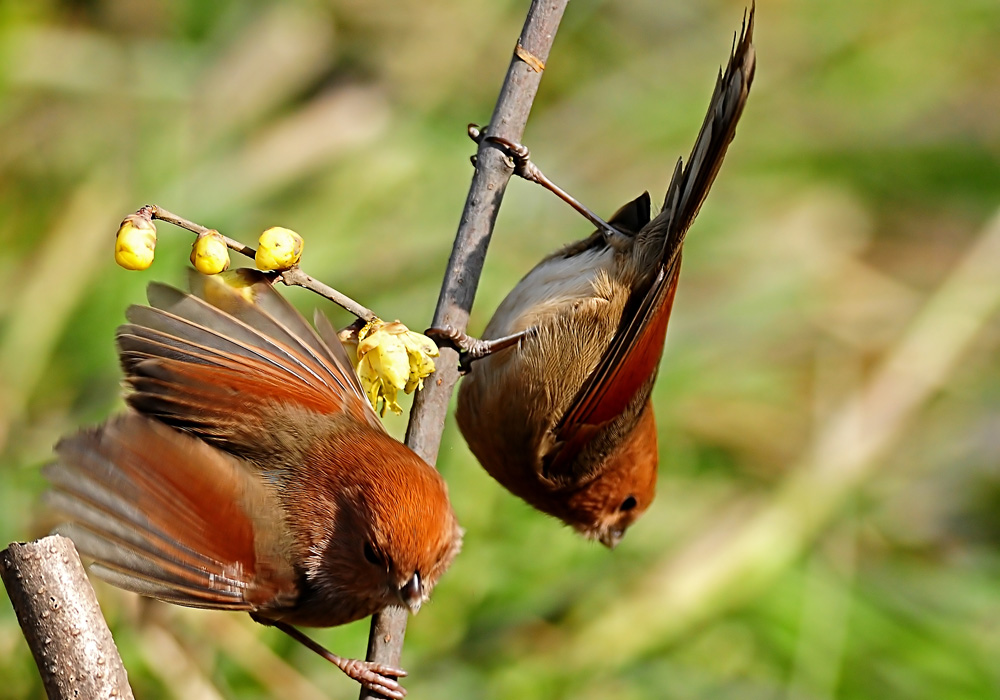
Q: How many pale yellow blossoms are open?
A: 1